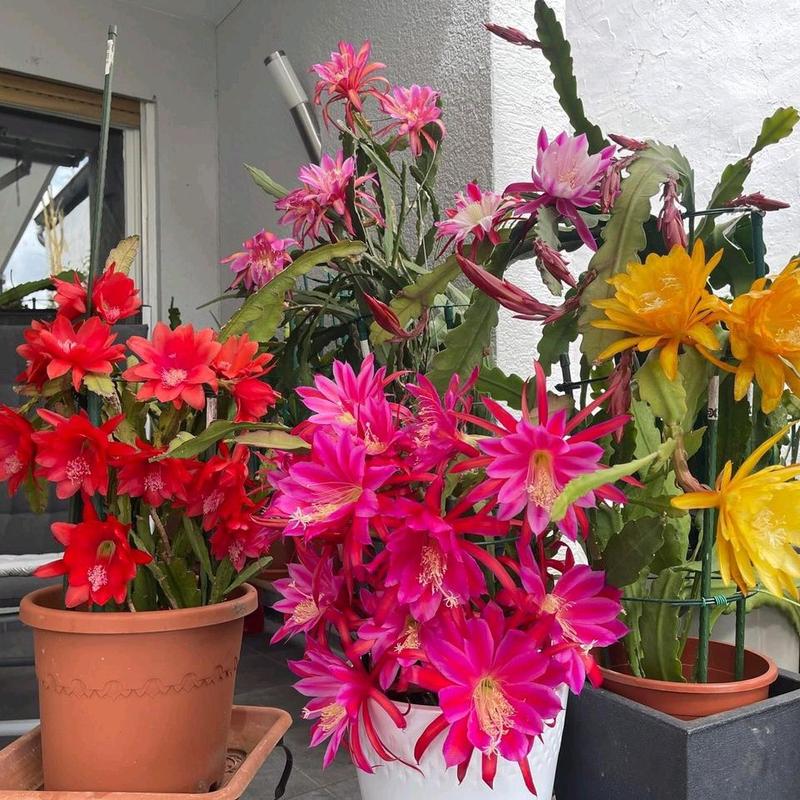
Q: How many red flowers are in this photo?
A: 13